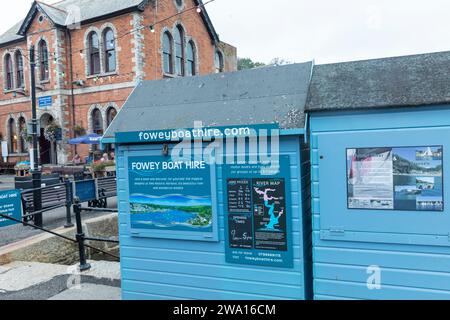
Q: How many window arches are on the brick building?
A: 13